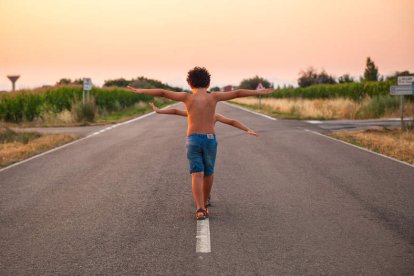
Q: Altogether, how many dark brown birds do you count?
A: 0